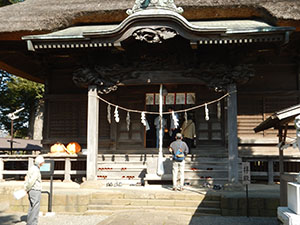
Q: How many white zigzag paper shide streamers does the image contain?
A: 4